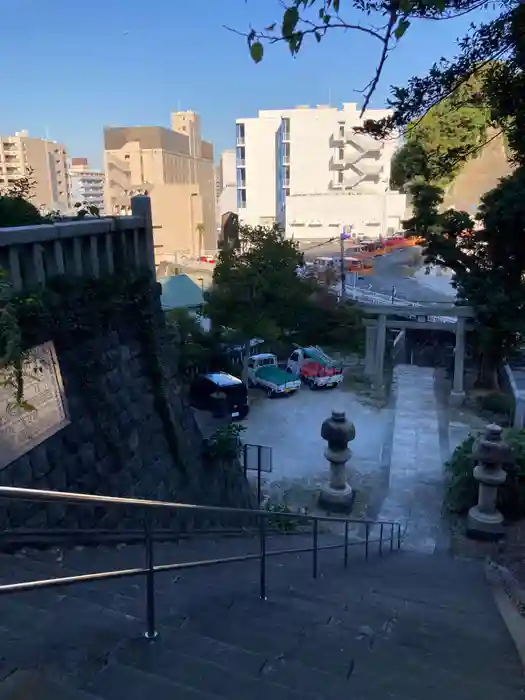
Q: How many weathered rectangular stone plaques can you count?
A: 1